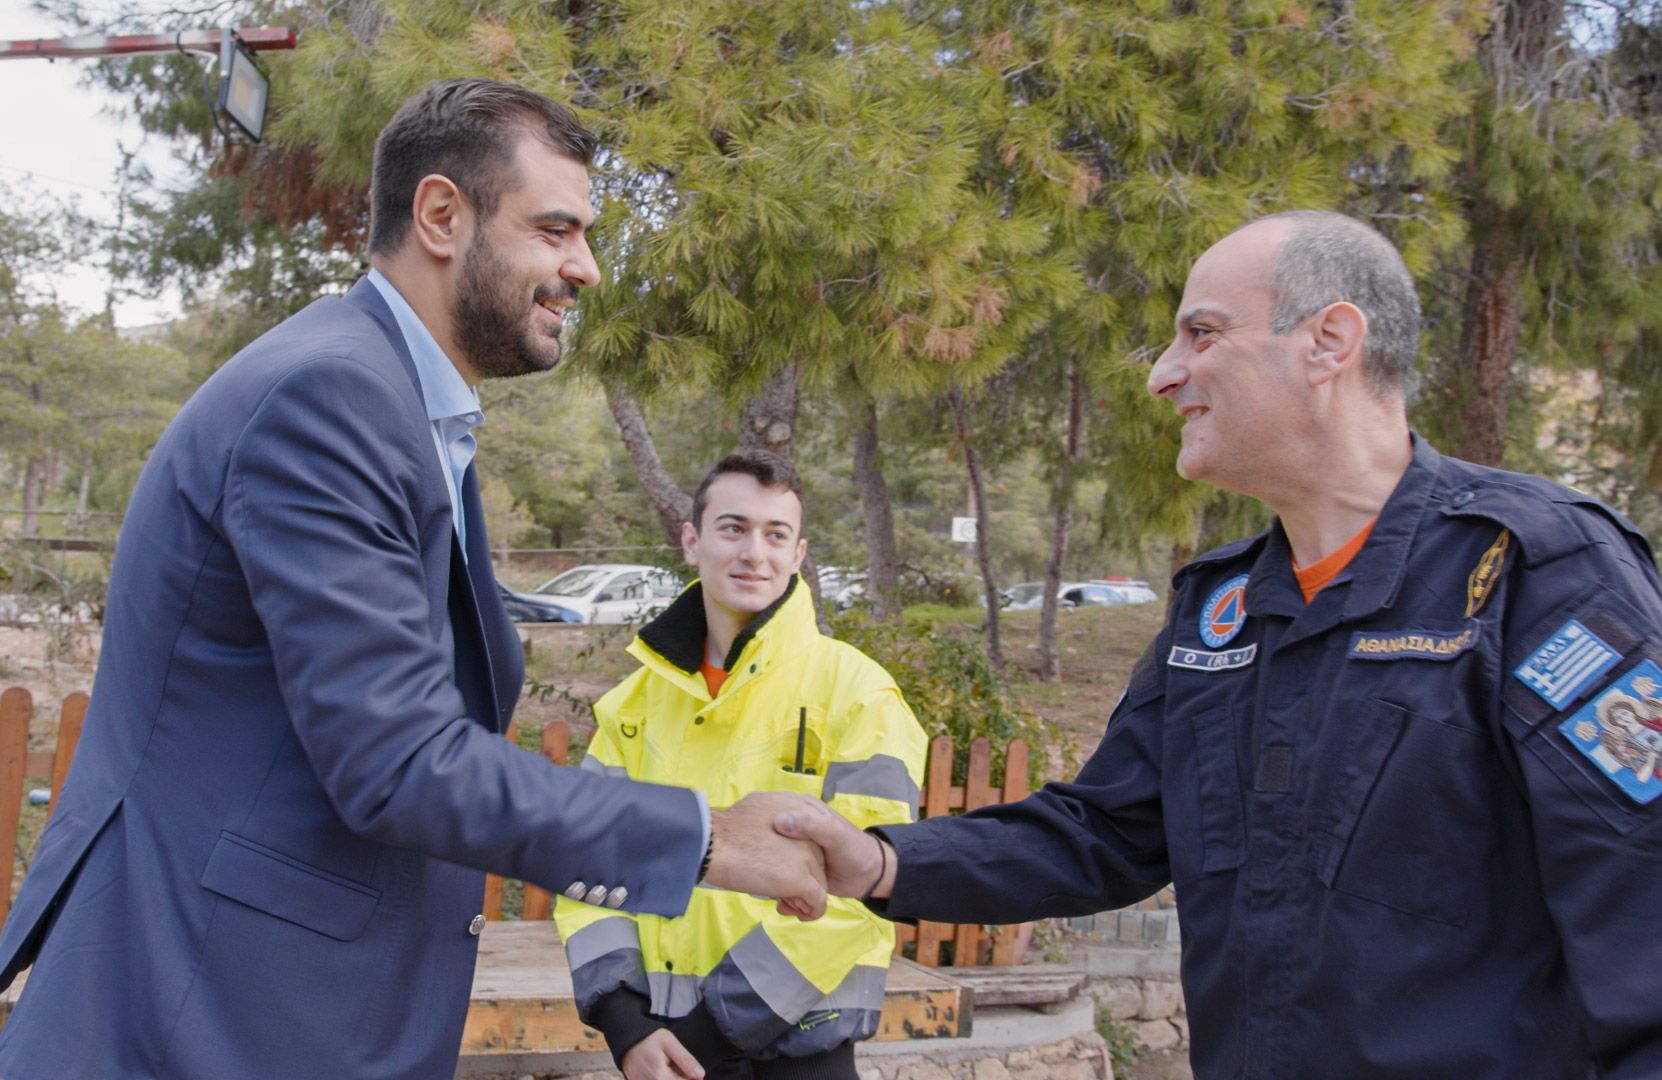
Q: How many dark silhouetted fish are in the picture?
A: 0